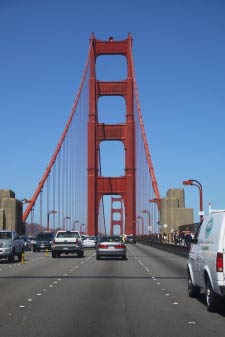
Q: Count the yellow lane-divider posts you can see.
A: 2